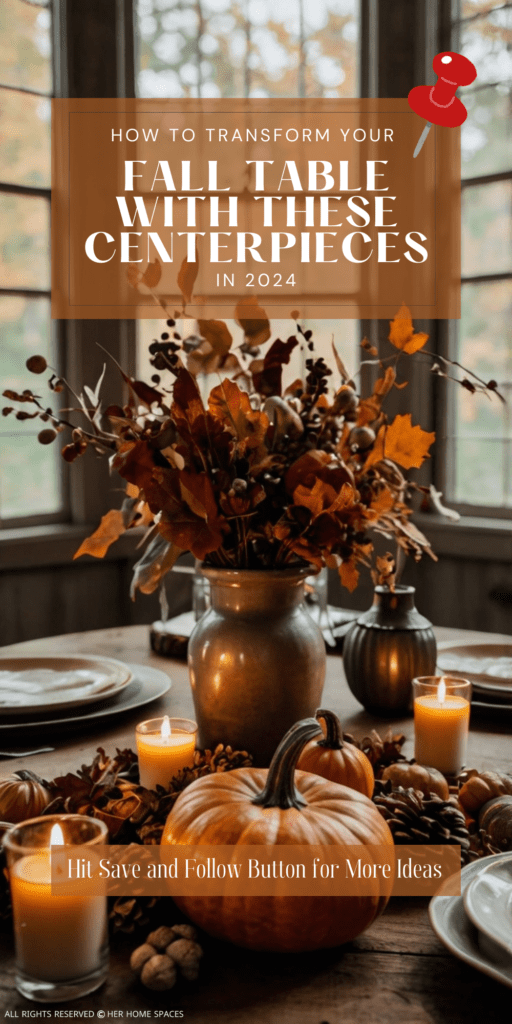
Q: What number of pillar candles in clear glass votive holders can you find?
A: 3